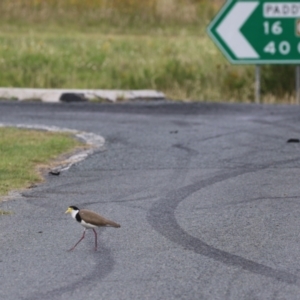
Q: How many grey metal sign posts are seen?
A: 2